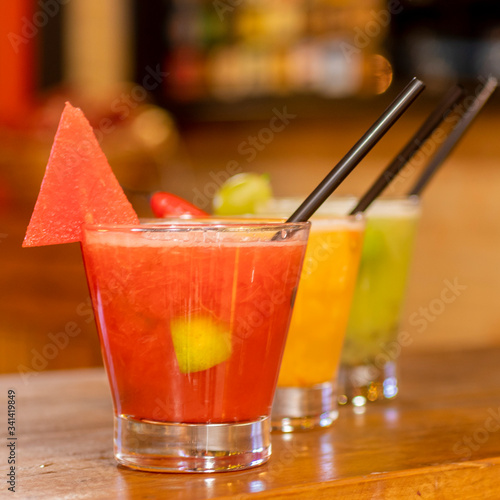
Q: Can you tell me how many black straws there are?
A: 3